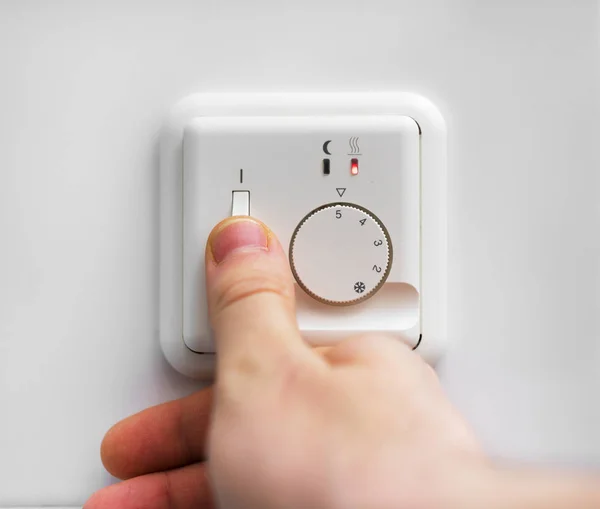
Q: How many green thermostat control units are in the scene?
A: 0